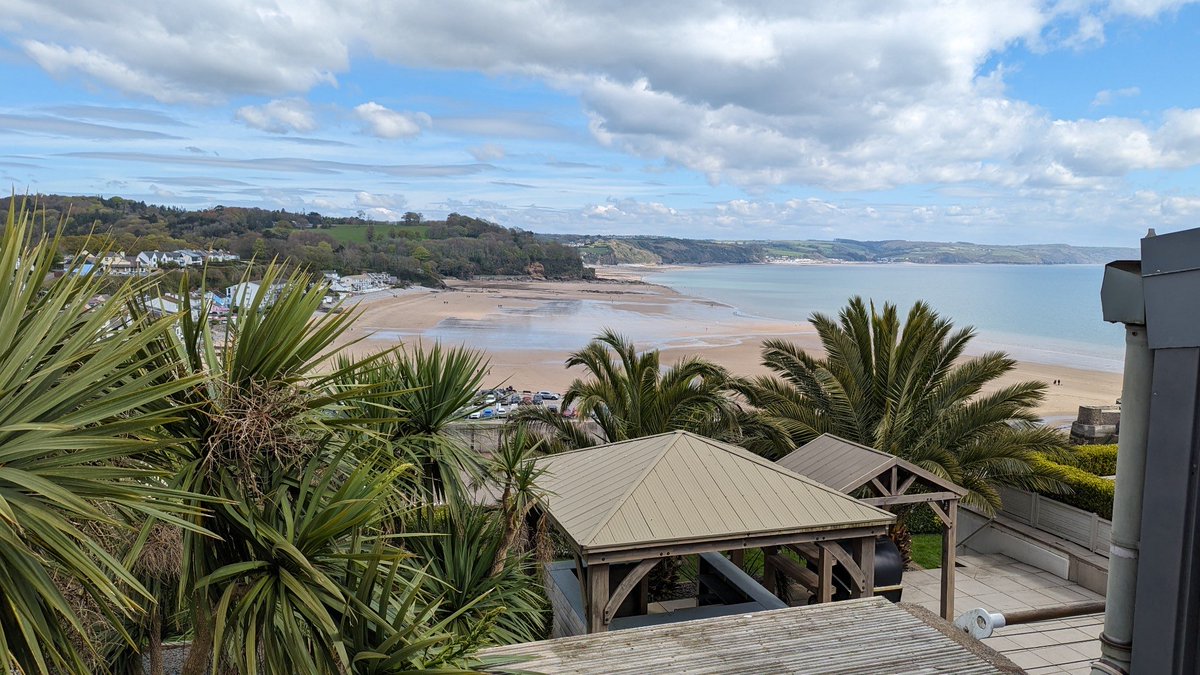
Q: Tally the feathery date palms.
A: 2